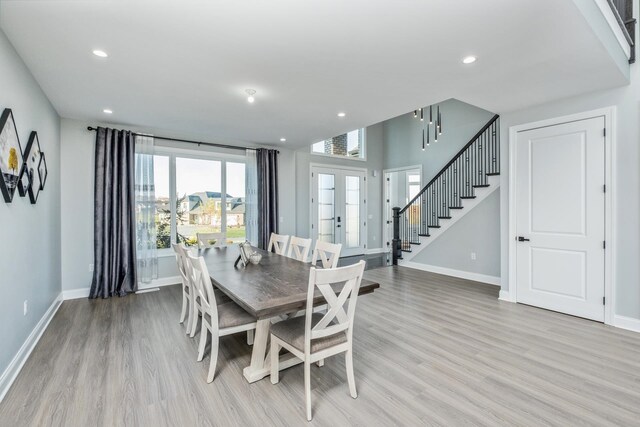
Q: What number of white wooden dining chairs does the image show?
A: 8